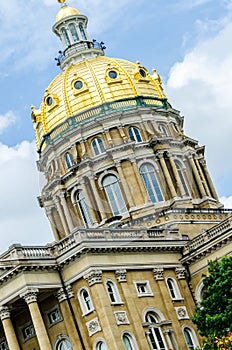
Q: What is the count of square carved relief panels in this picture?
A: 3